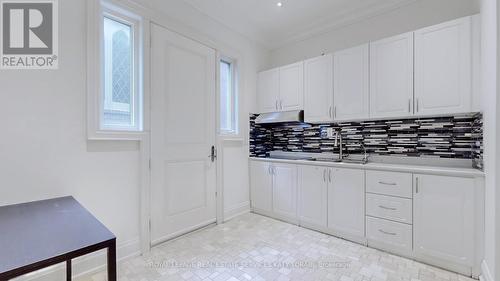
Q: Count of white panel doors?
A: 1